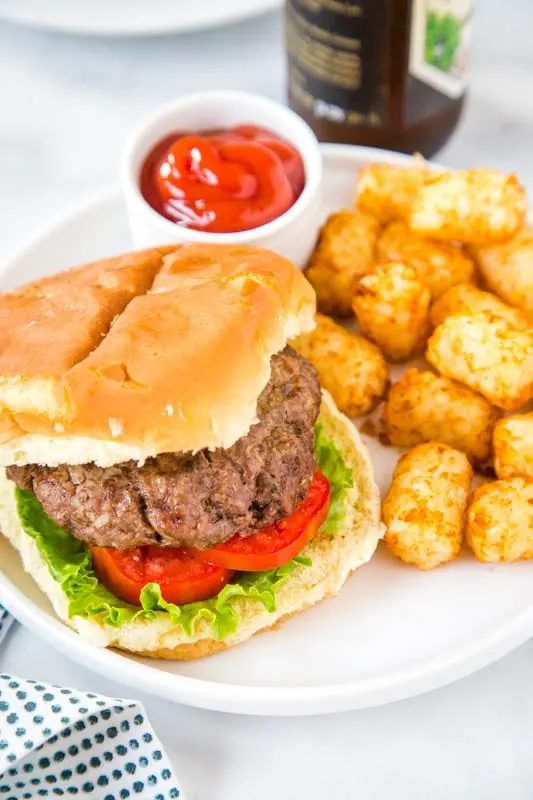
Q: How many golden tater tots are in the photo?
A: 13